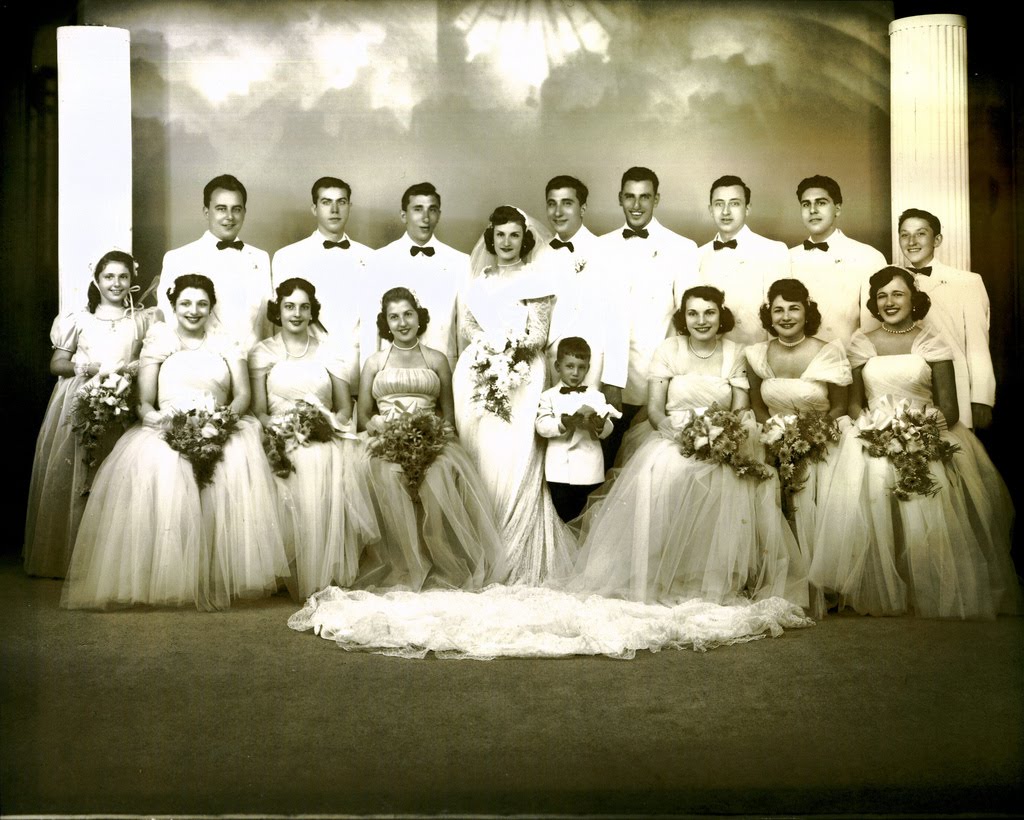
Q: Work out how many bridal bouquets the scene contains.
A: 8